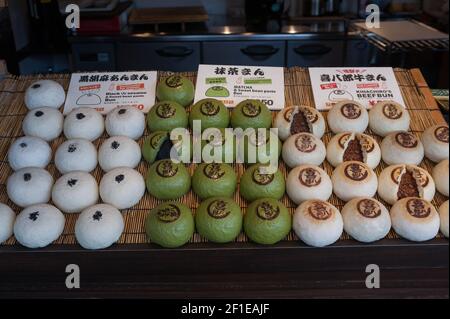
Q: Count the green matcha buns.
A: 13